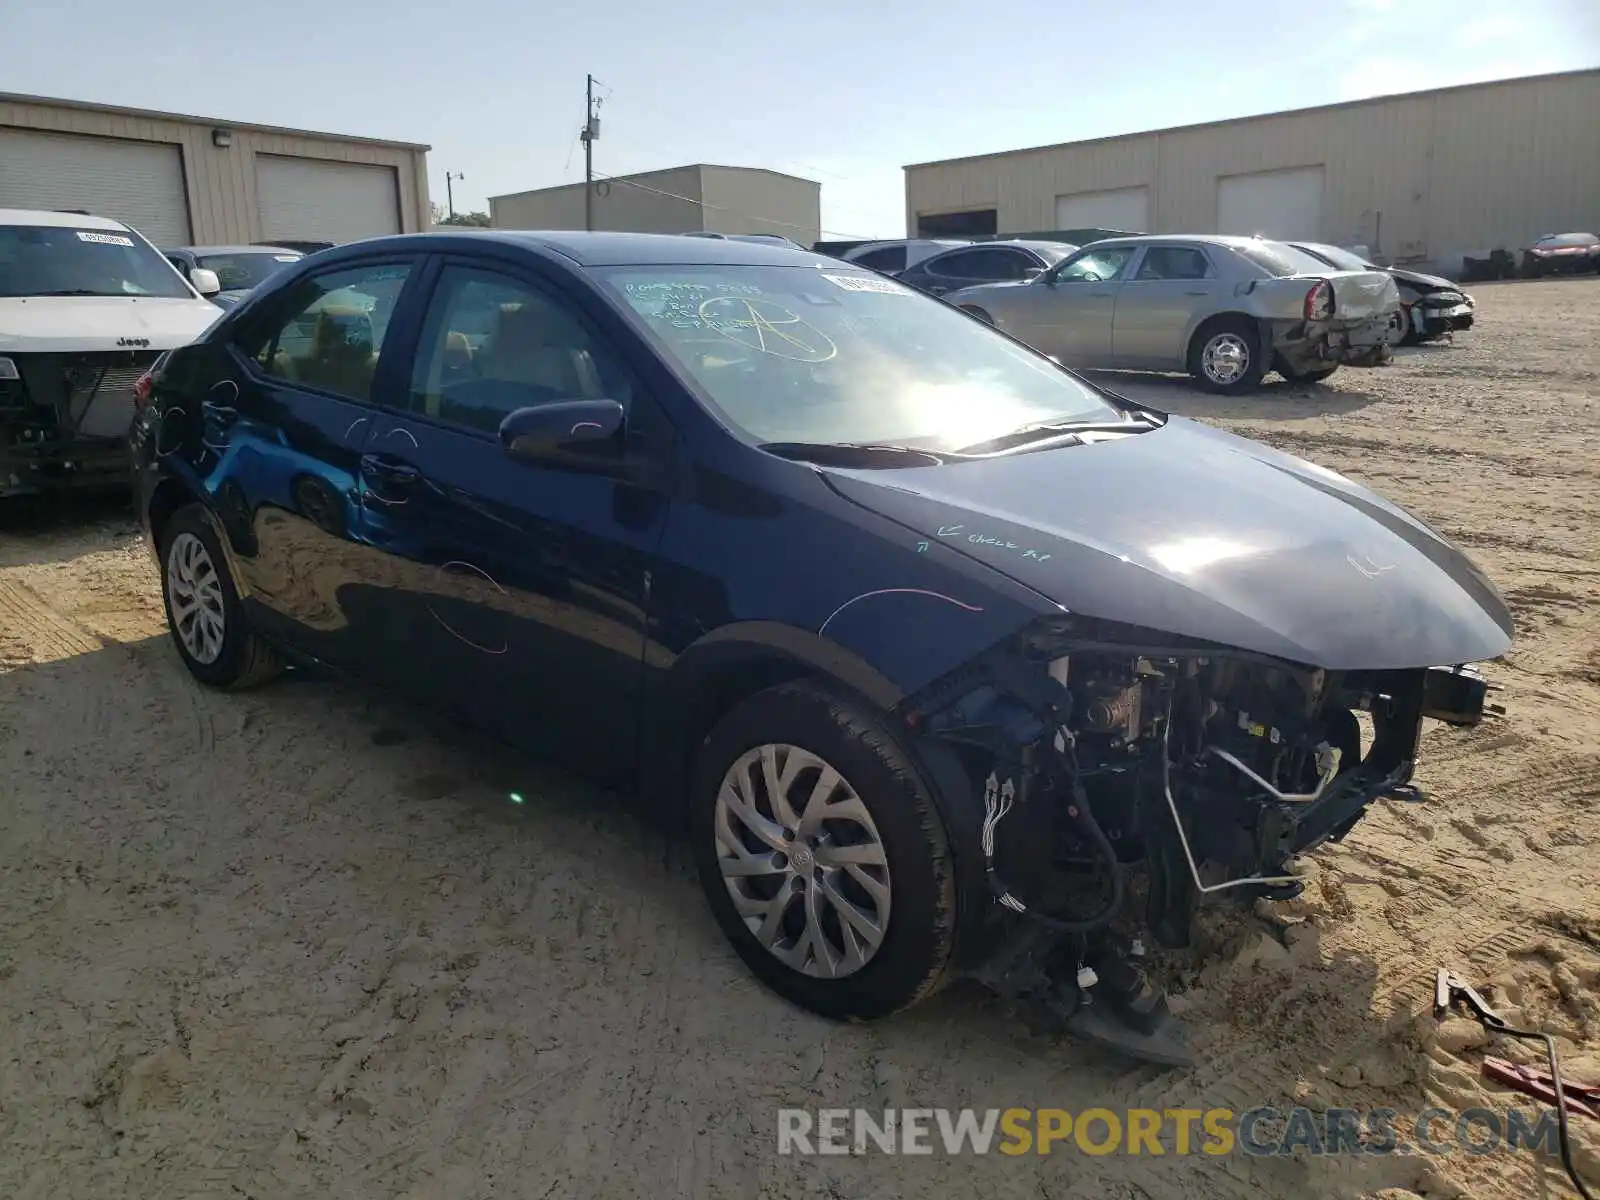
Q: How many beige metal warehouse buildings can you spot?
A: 3